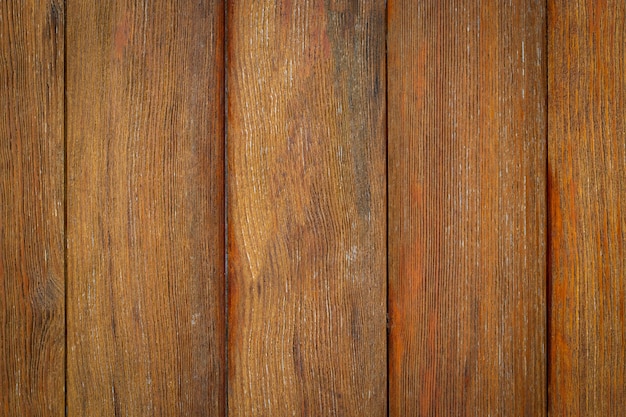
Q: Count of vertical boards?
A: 5